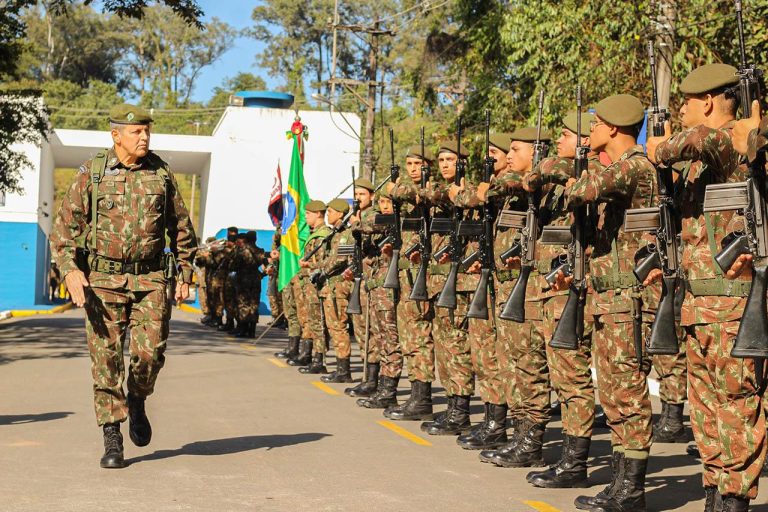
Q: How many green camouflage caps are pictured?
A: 12